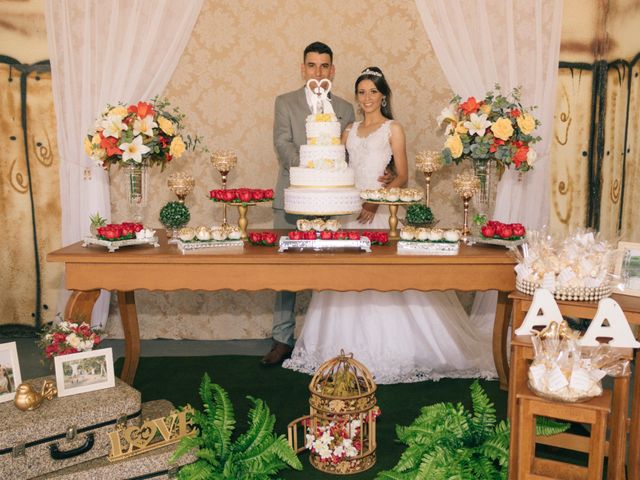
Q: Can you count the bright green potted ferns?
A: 2